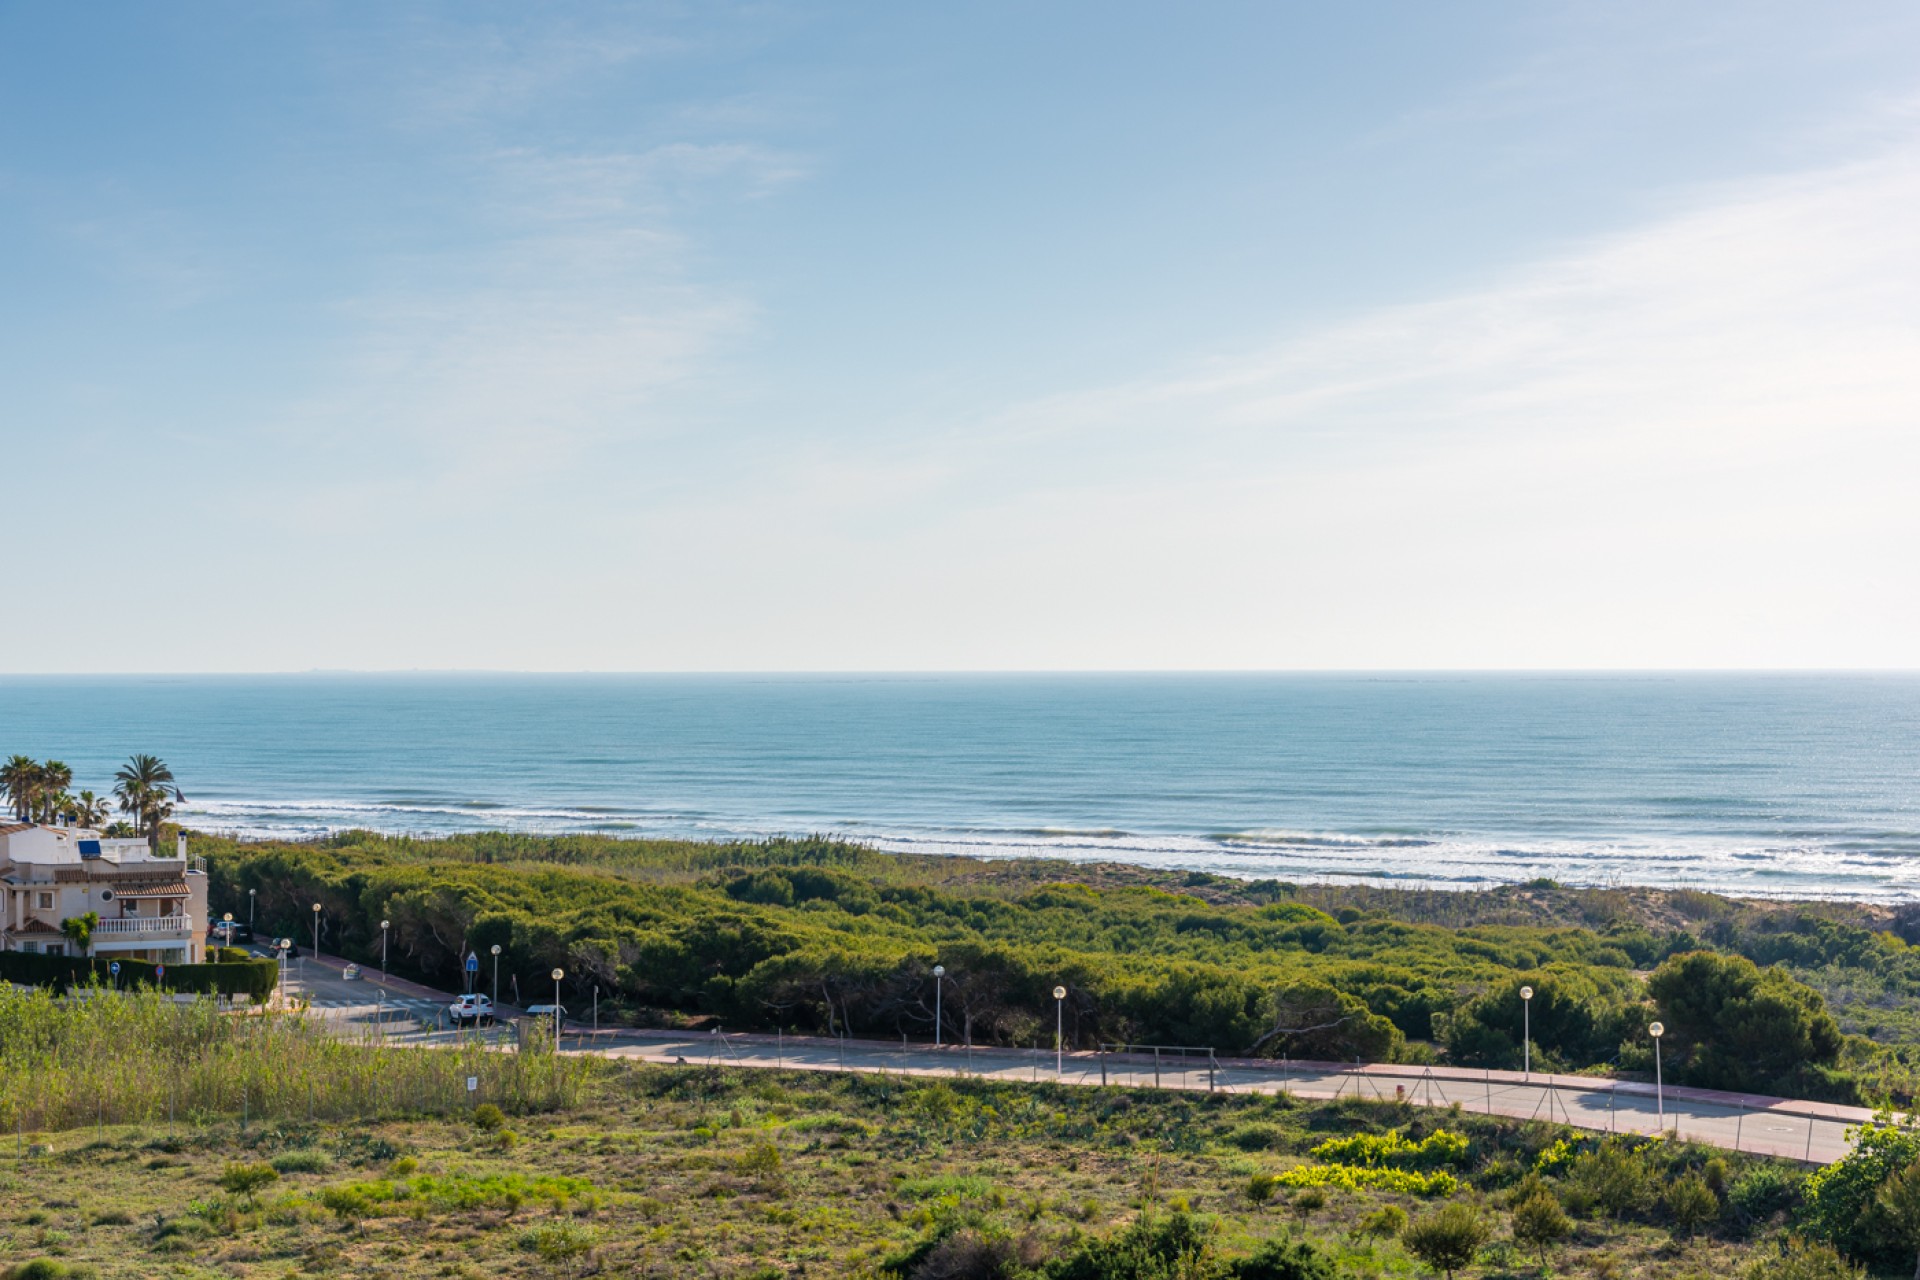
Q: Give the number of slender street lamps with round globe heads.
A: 11